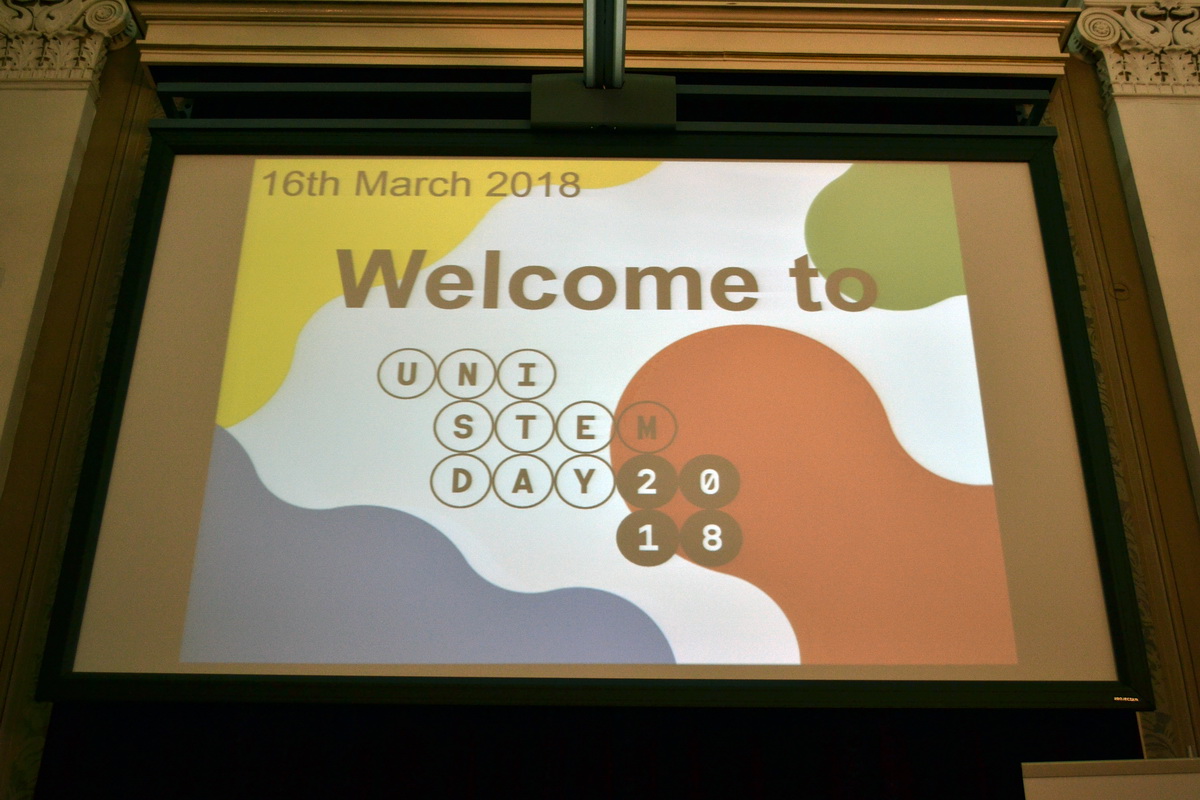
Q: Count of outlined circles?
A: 10